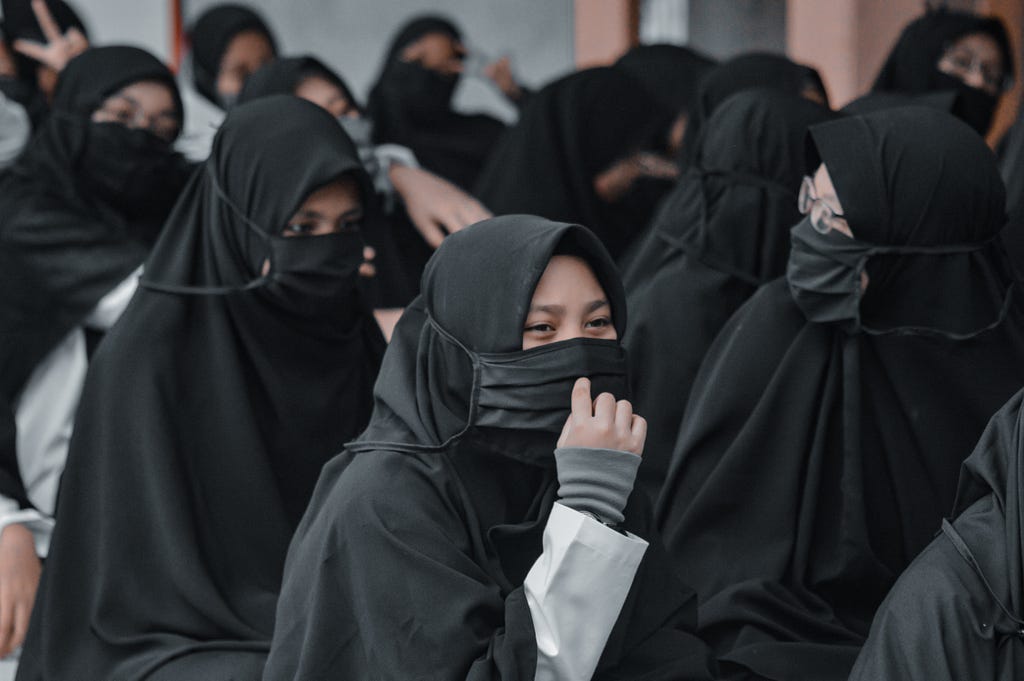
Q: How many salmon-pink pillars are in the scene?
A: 2